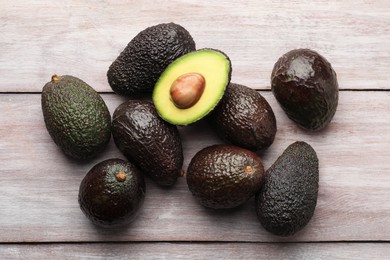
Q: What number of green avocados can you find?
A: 1